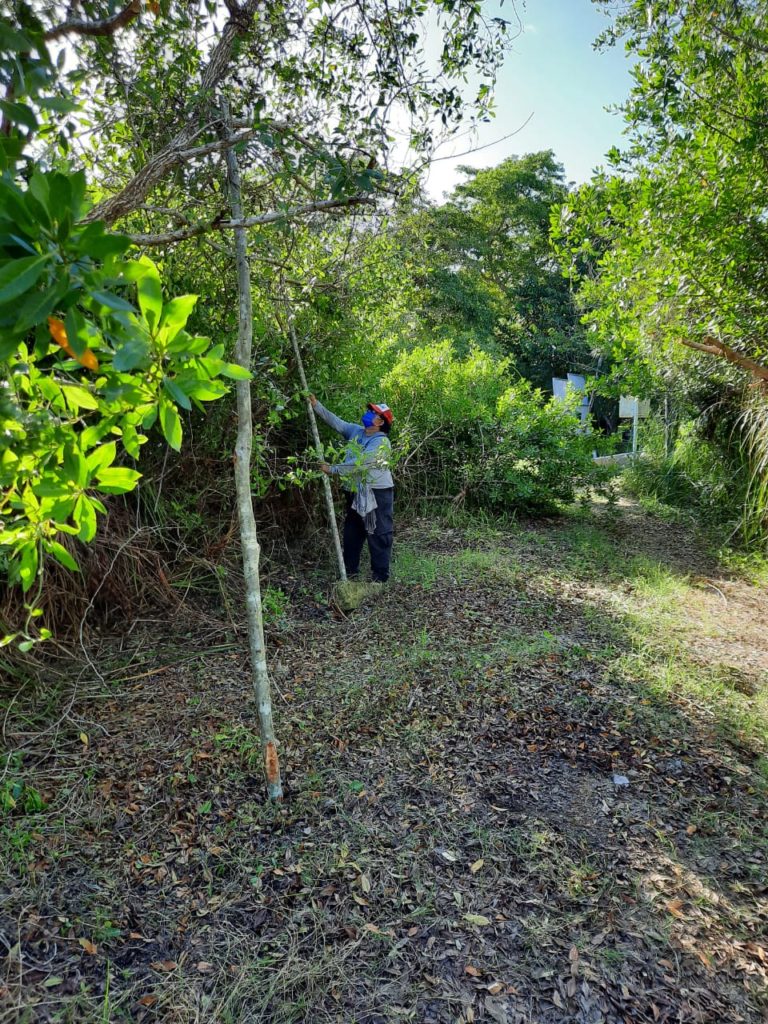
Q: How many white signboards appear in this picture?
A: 3